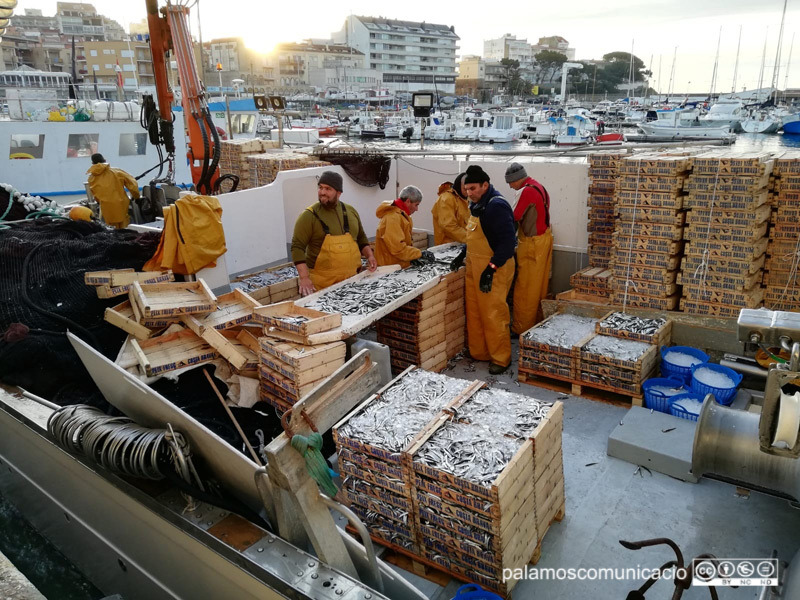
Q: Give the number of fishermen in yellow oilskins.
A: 6